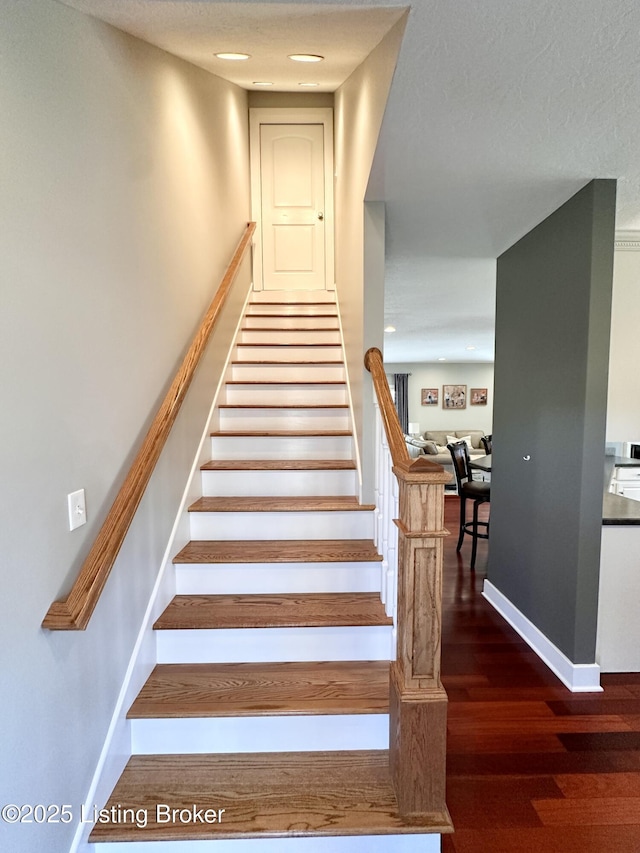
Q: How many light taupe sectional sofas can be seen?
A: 1